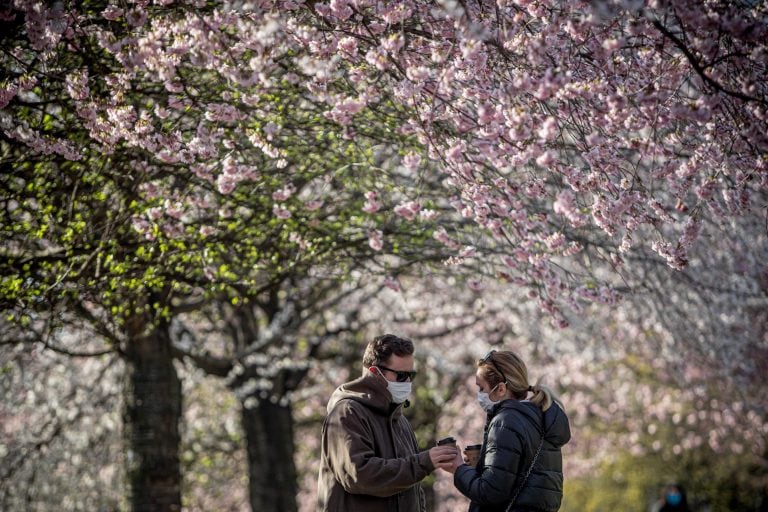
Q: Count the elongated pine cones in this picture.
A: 0